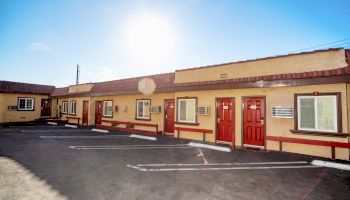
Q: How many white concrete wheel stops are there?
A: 6